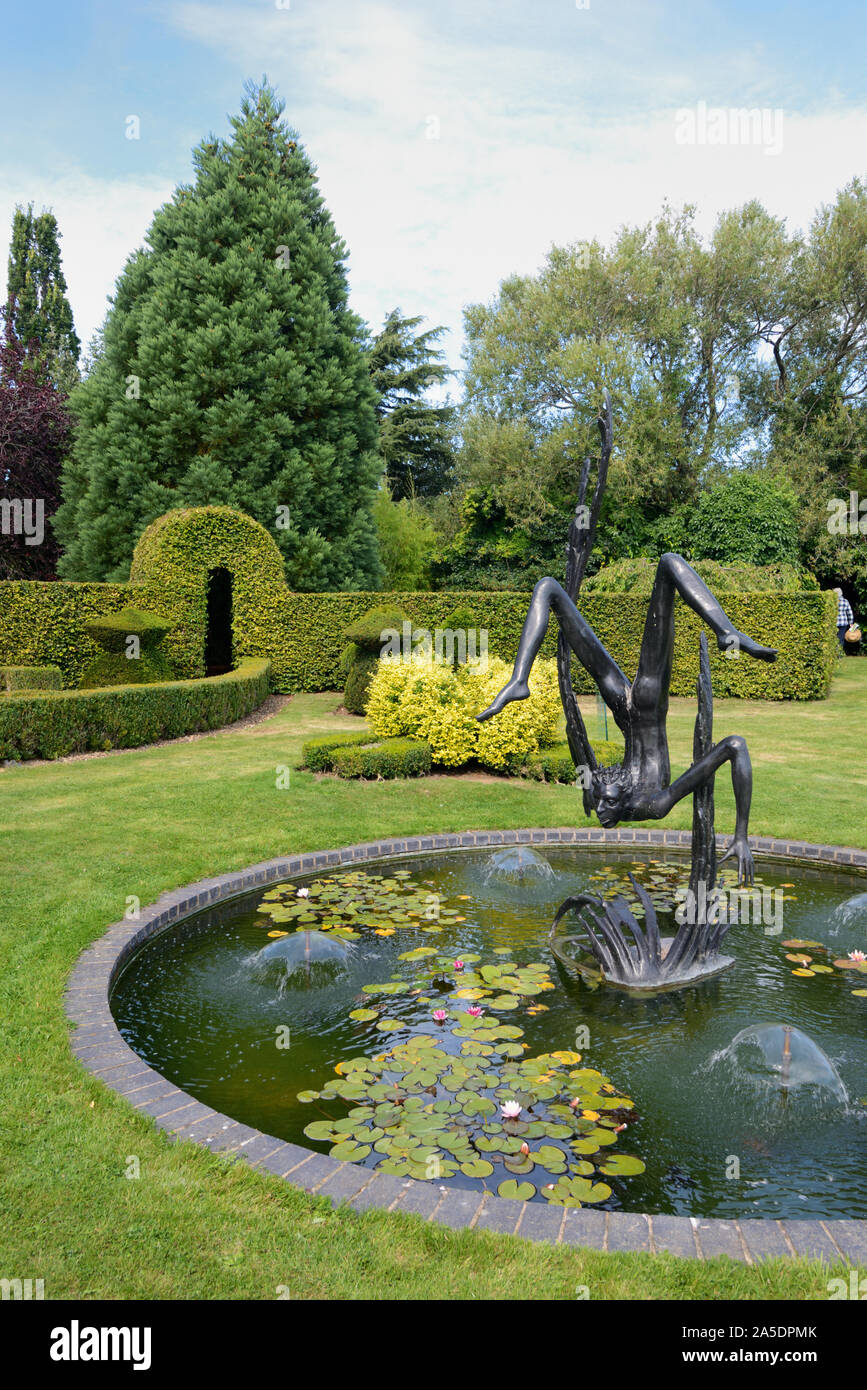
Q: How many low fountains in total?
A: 4